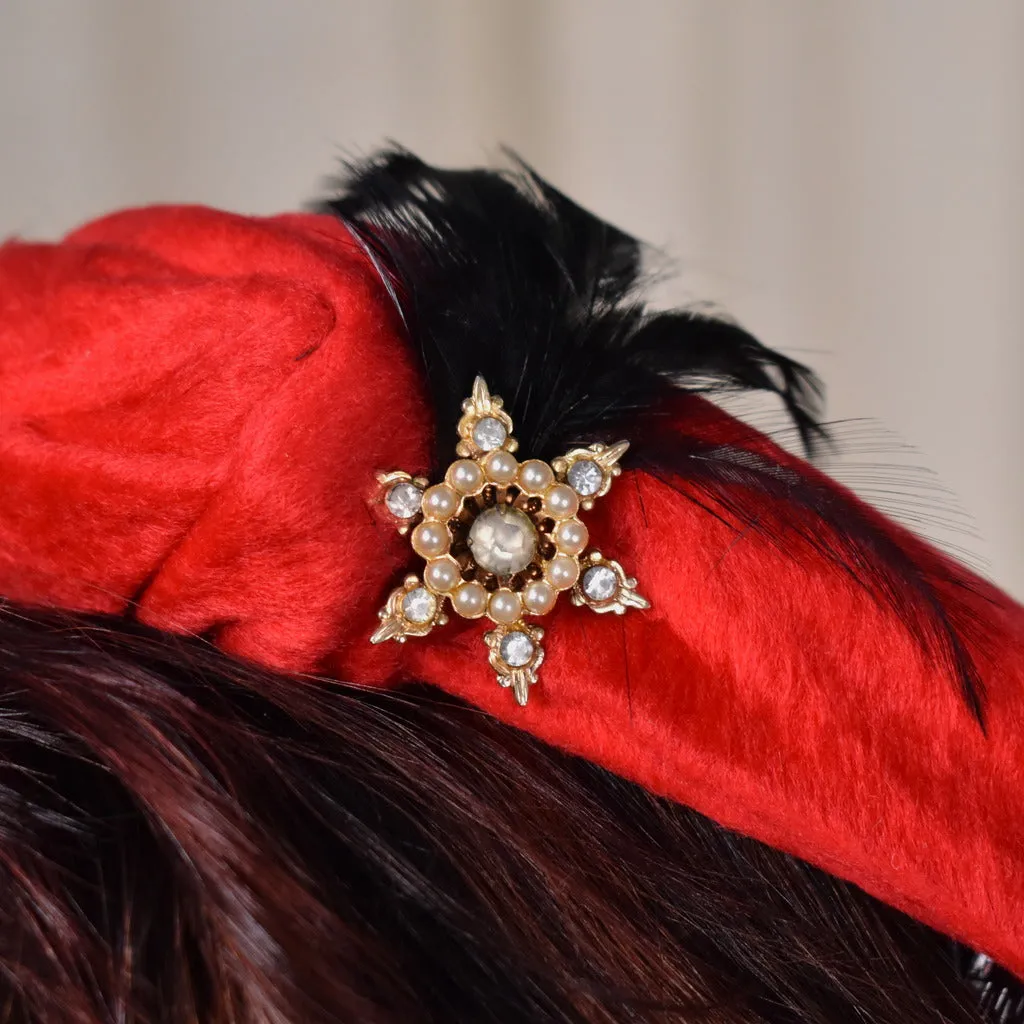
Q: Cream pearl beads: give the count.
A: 12